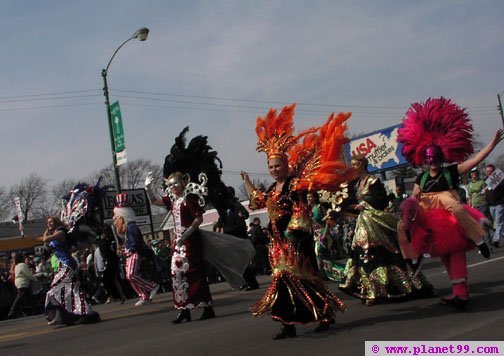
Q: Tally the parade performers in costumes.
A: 6